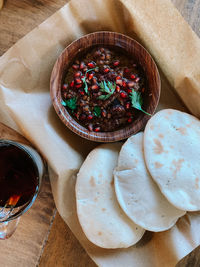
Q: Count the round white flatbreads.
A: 3